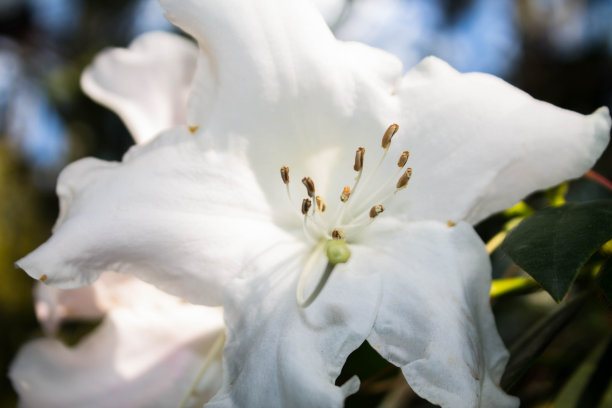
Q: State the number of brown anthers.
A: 11